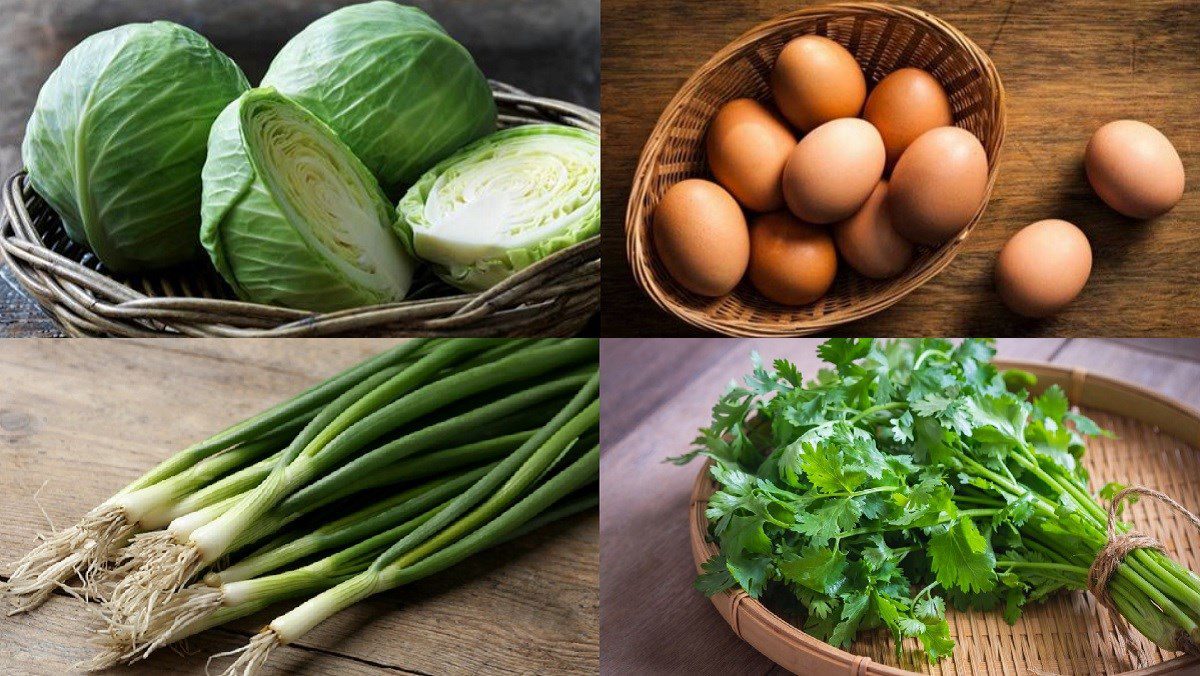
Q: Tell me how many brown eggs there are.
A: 10